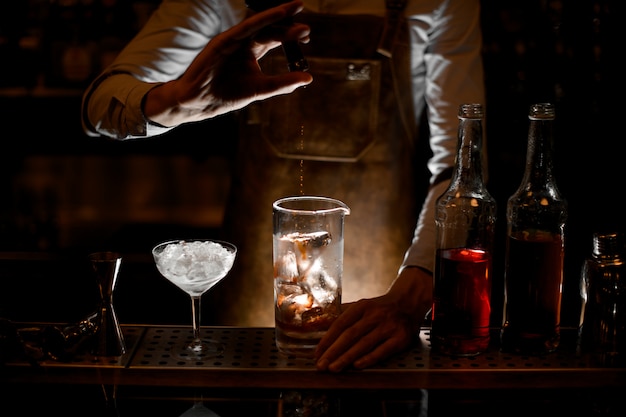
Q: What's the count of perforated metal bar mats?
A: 1